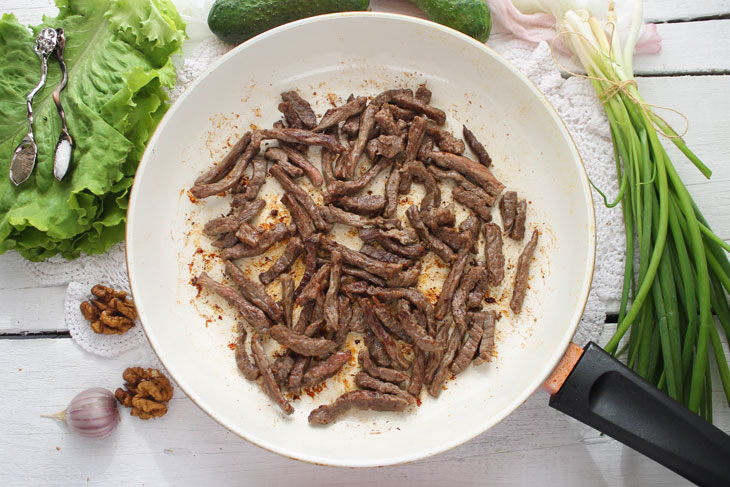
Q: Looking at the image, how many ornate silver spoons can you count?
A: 2